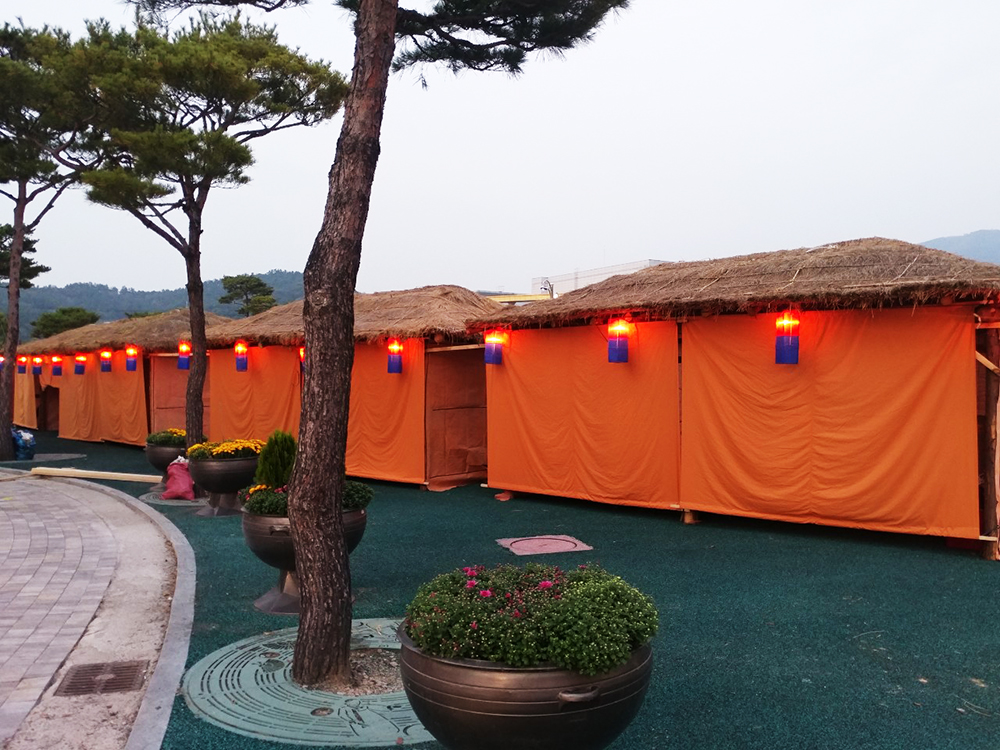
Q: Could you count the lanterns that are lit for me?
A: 14